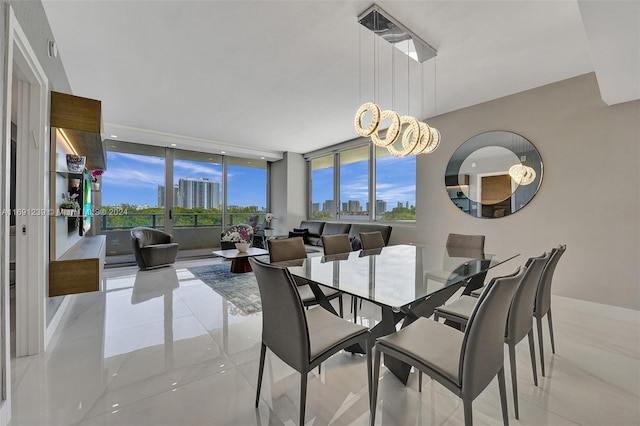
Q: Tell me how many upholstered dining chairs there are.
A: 8